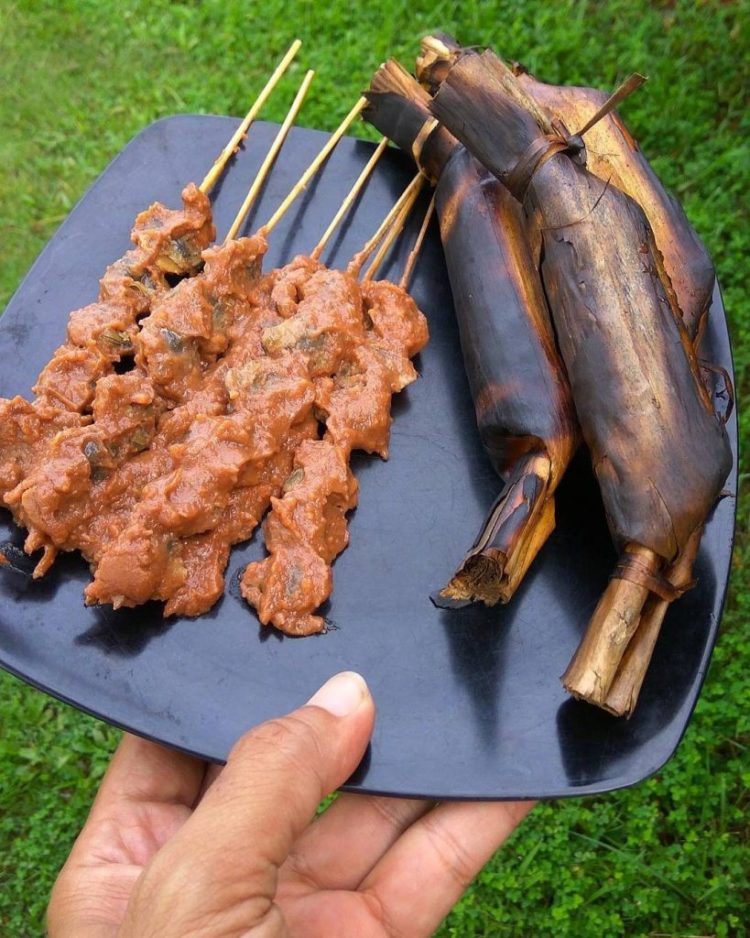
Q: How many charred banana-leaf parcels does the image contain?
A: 3